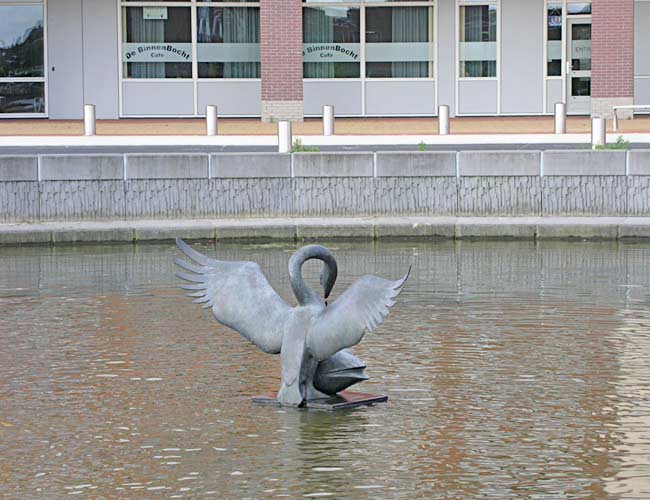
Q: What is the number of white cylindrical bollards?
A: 7